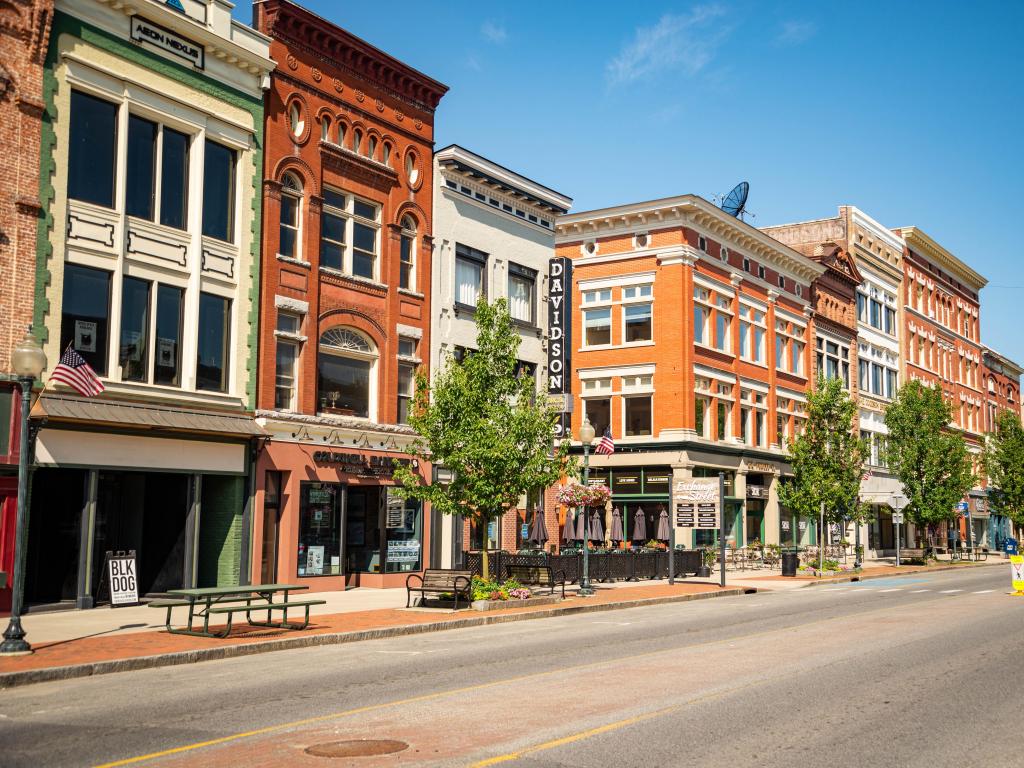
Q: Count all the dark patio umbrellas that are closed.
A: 7